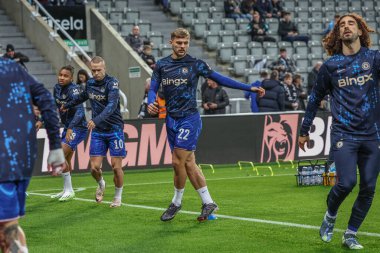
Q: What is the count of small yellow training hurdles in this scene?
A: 4